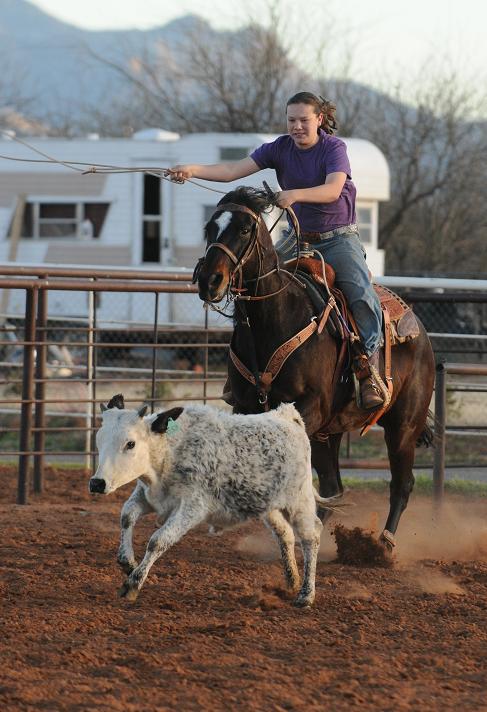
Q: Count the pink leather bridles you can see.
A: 0